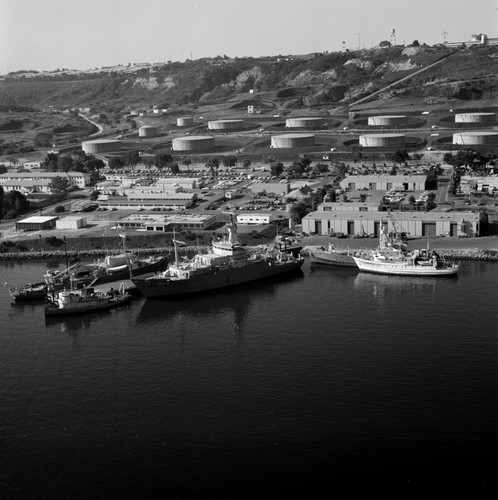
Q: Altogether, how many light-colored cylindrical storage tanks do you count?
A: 11